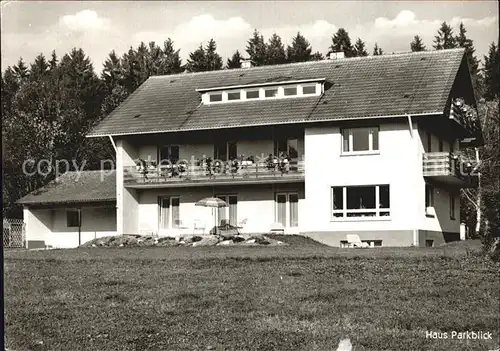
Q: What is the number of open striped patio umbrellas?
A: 1